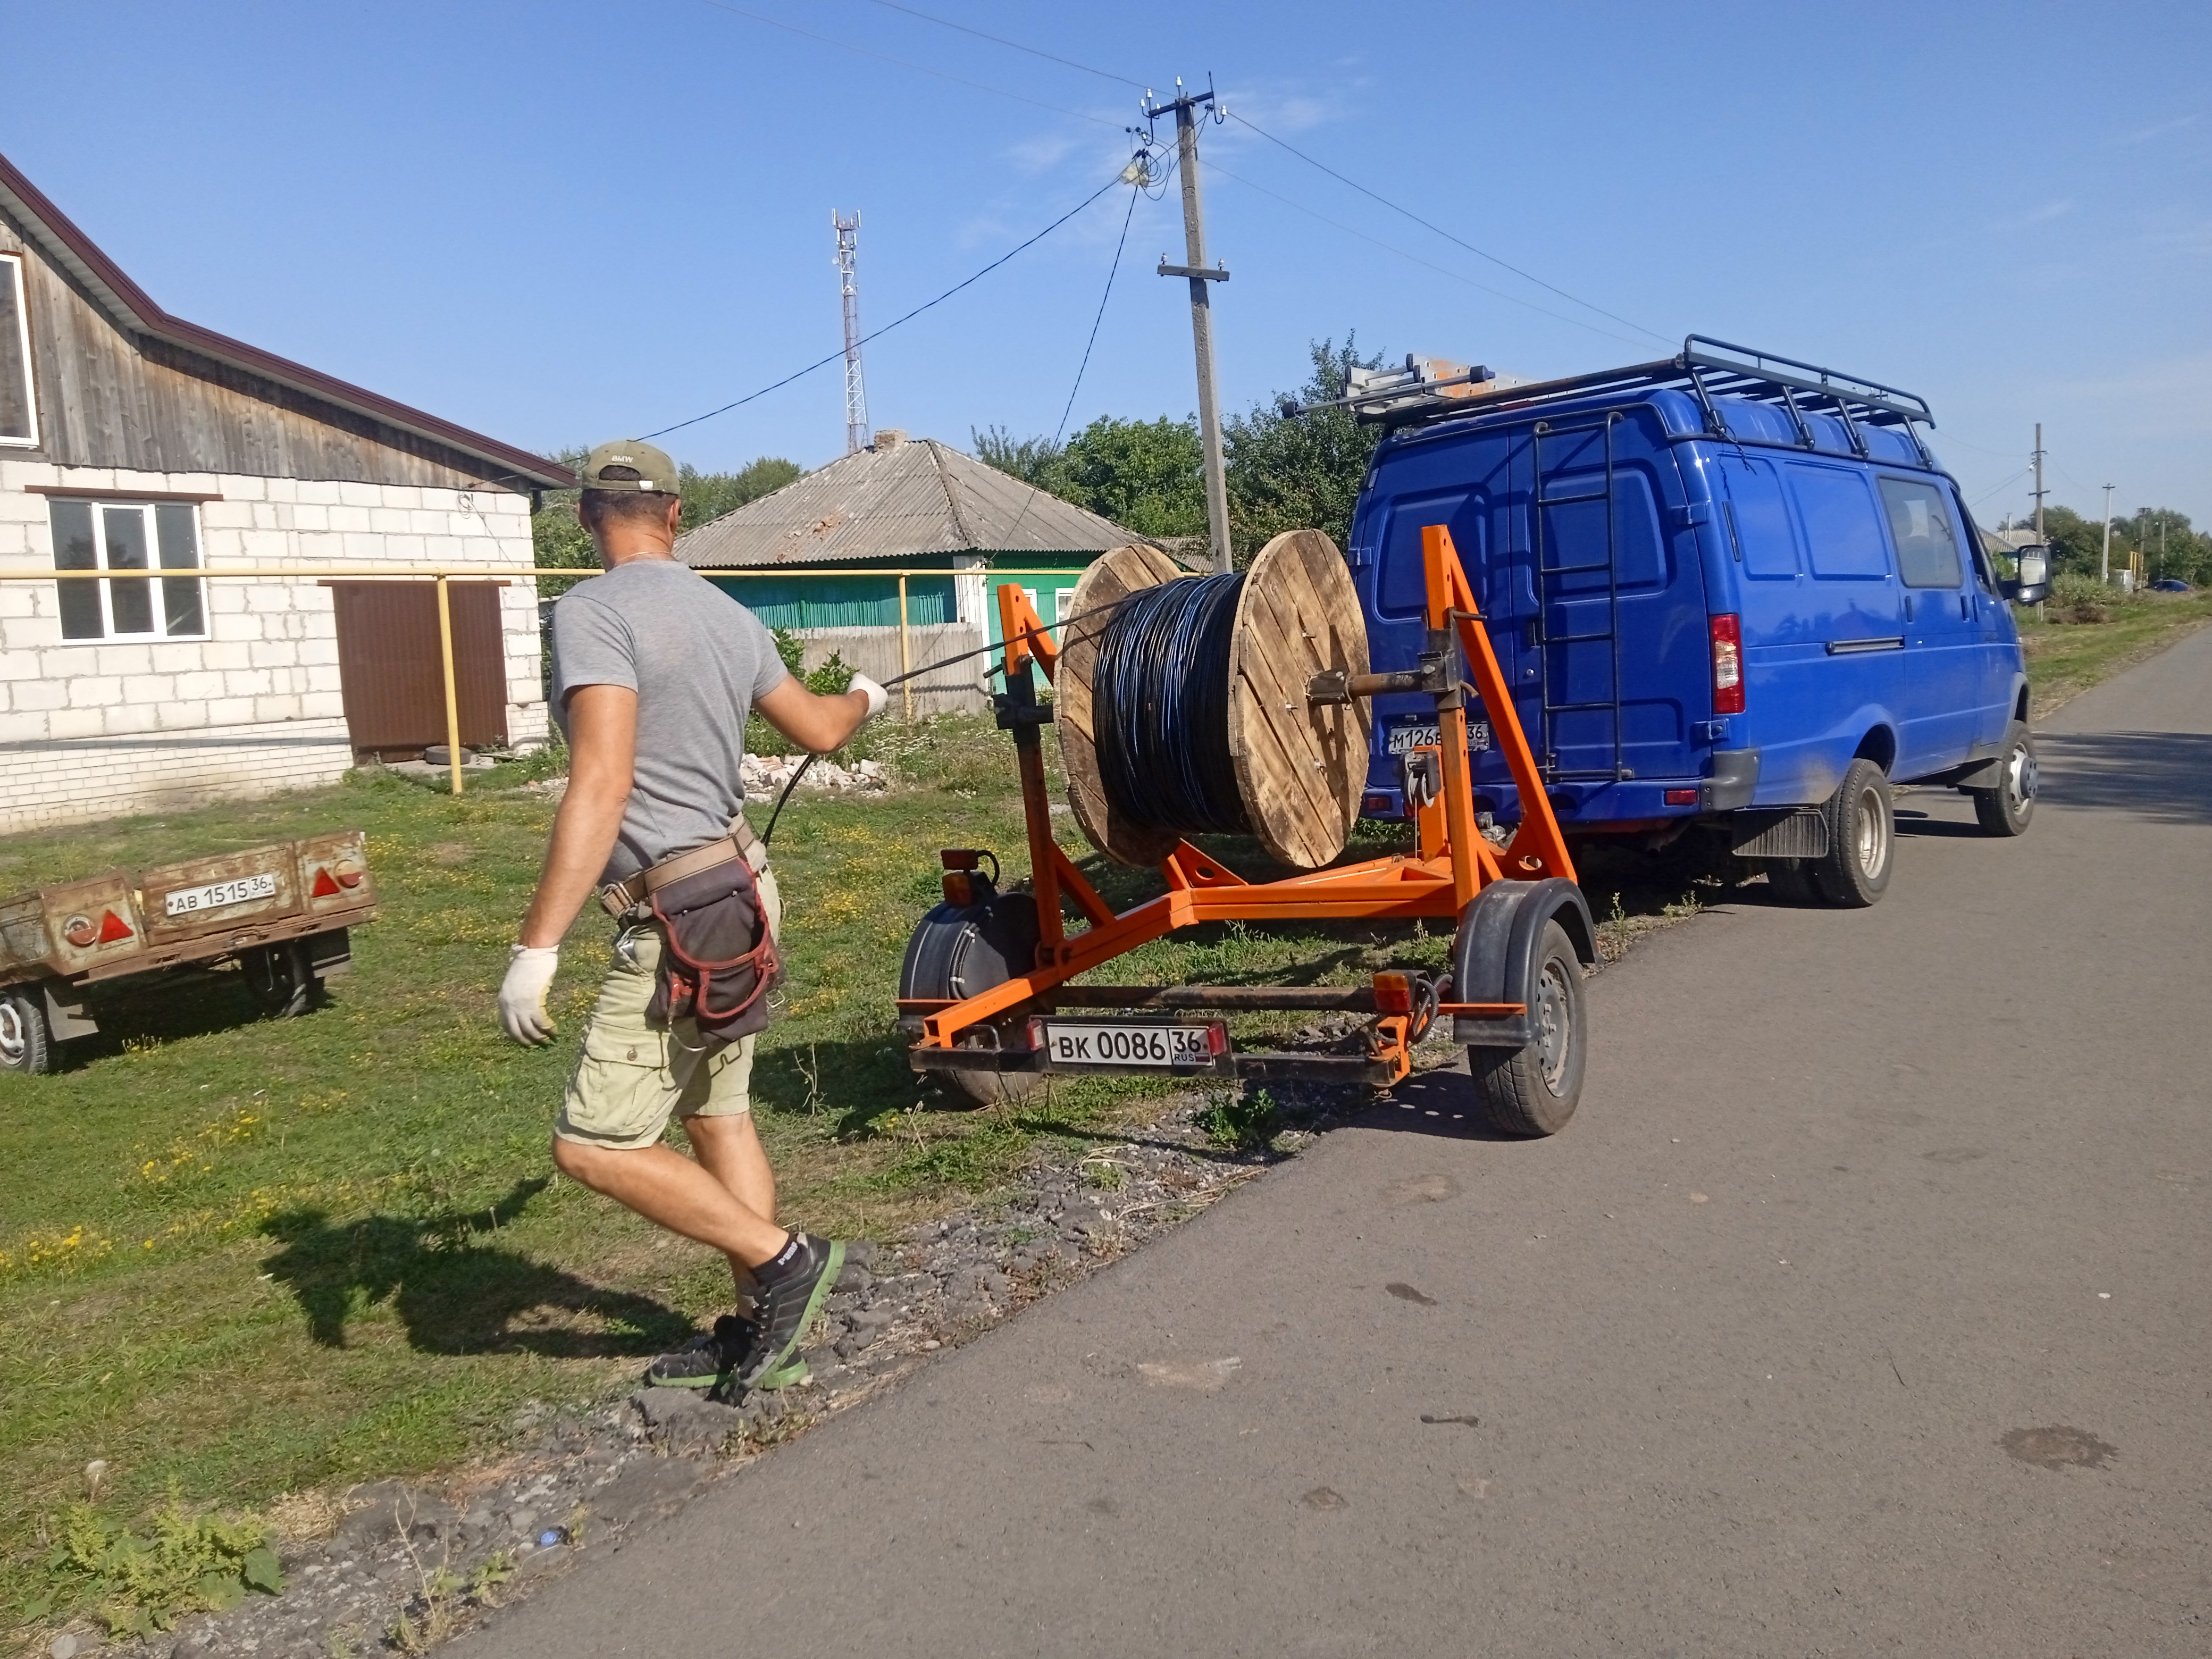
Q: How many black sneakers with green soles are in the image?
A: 2